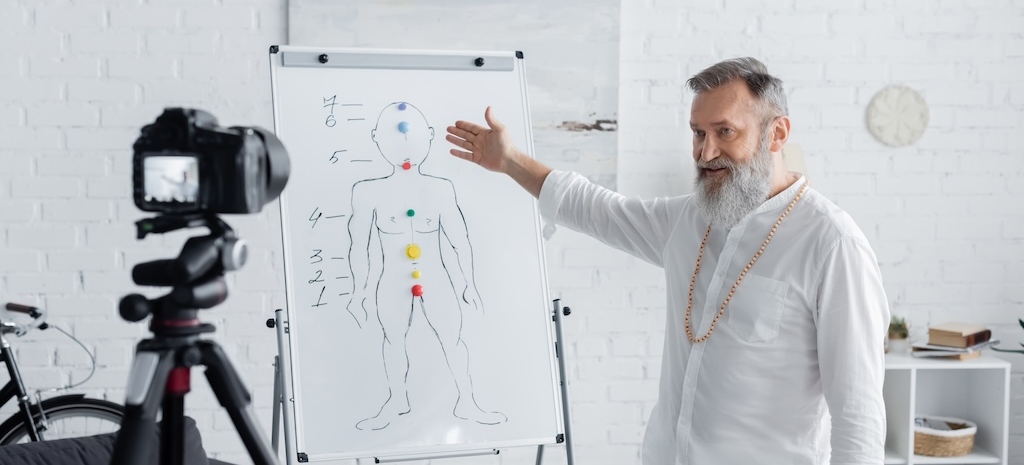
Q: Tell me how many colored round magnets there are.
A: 7